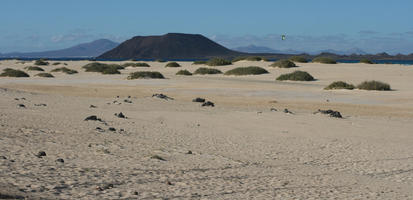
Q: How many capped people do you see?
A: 0